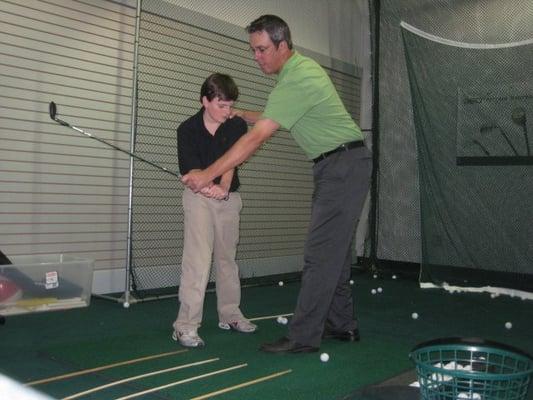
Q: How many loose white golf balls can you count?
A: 12